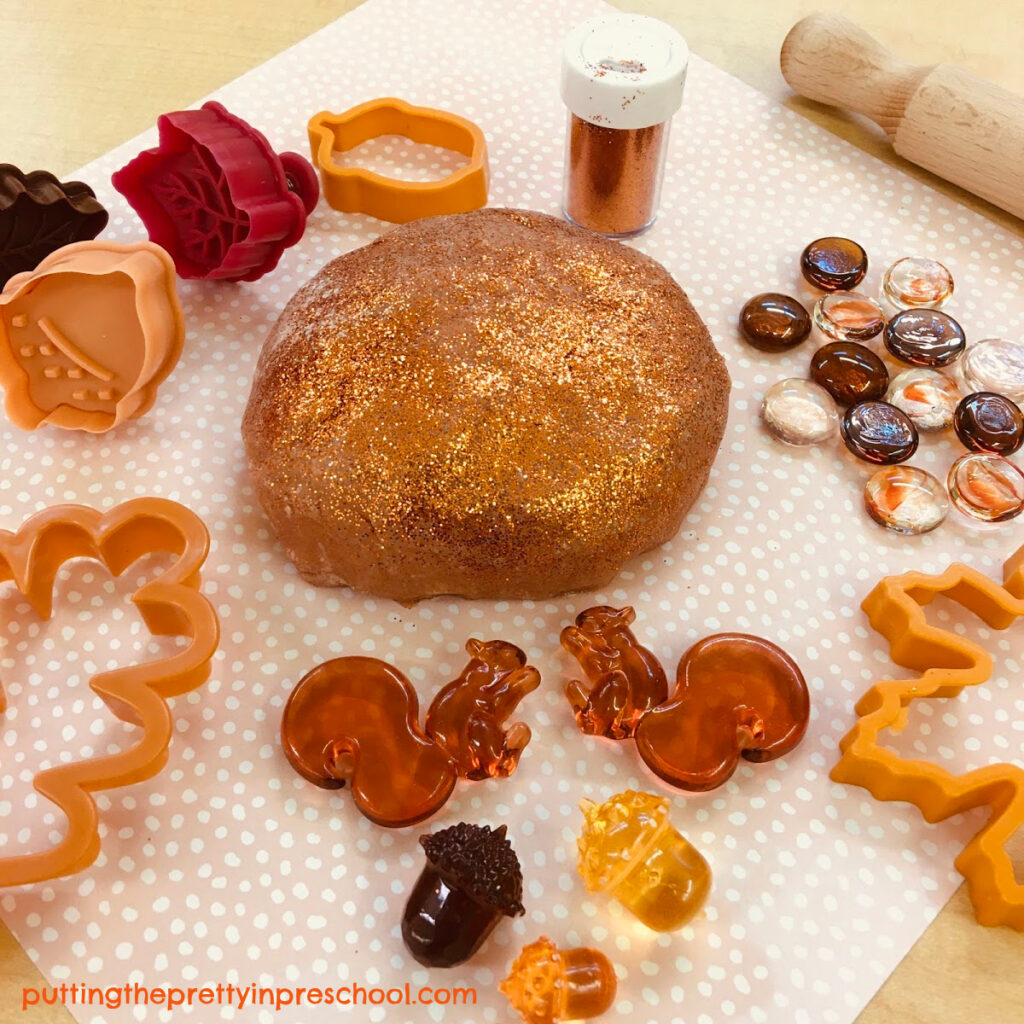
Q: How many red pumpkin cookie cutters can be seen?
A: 0